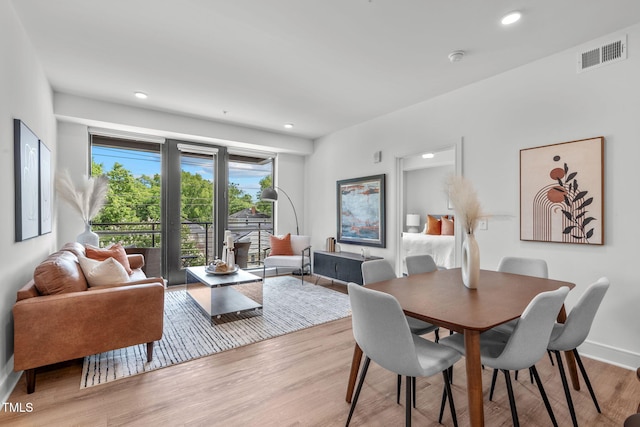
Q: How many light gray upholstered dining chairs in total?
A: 6